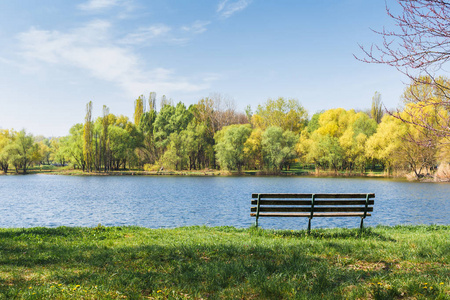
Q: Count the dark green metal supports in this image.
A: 3